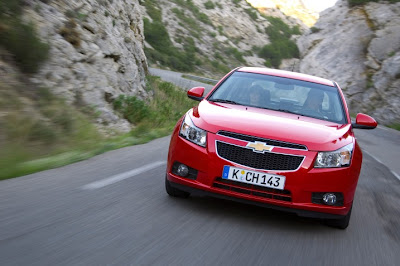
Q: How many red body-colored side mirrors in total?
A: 2